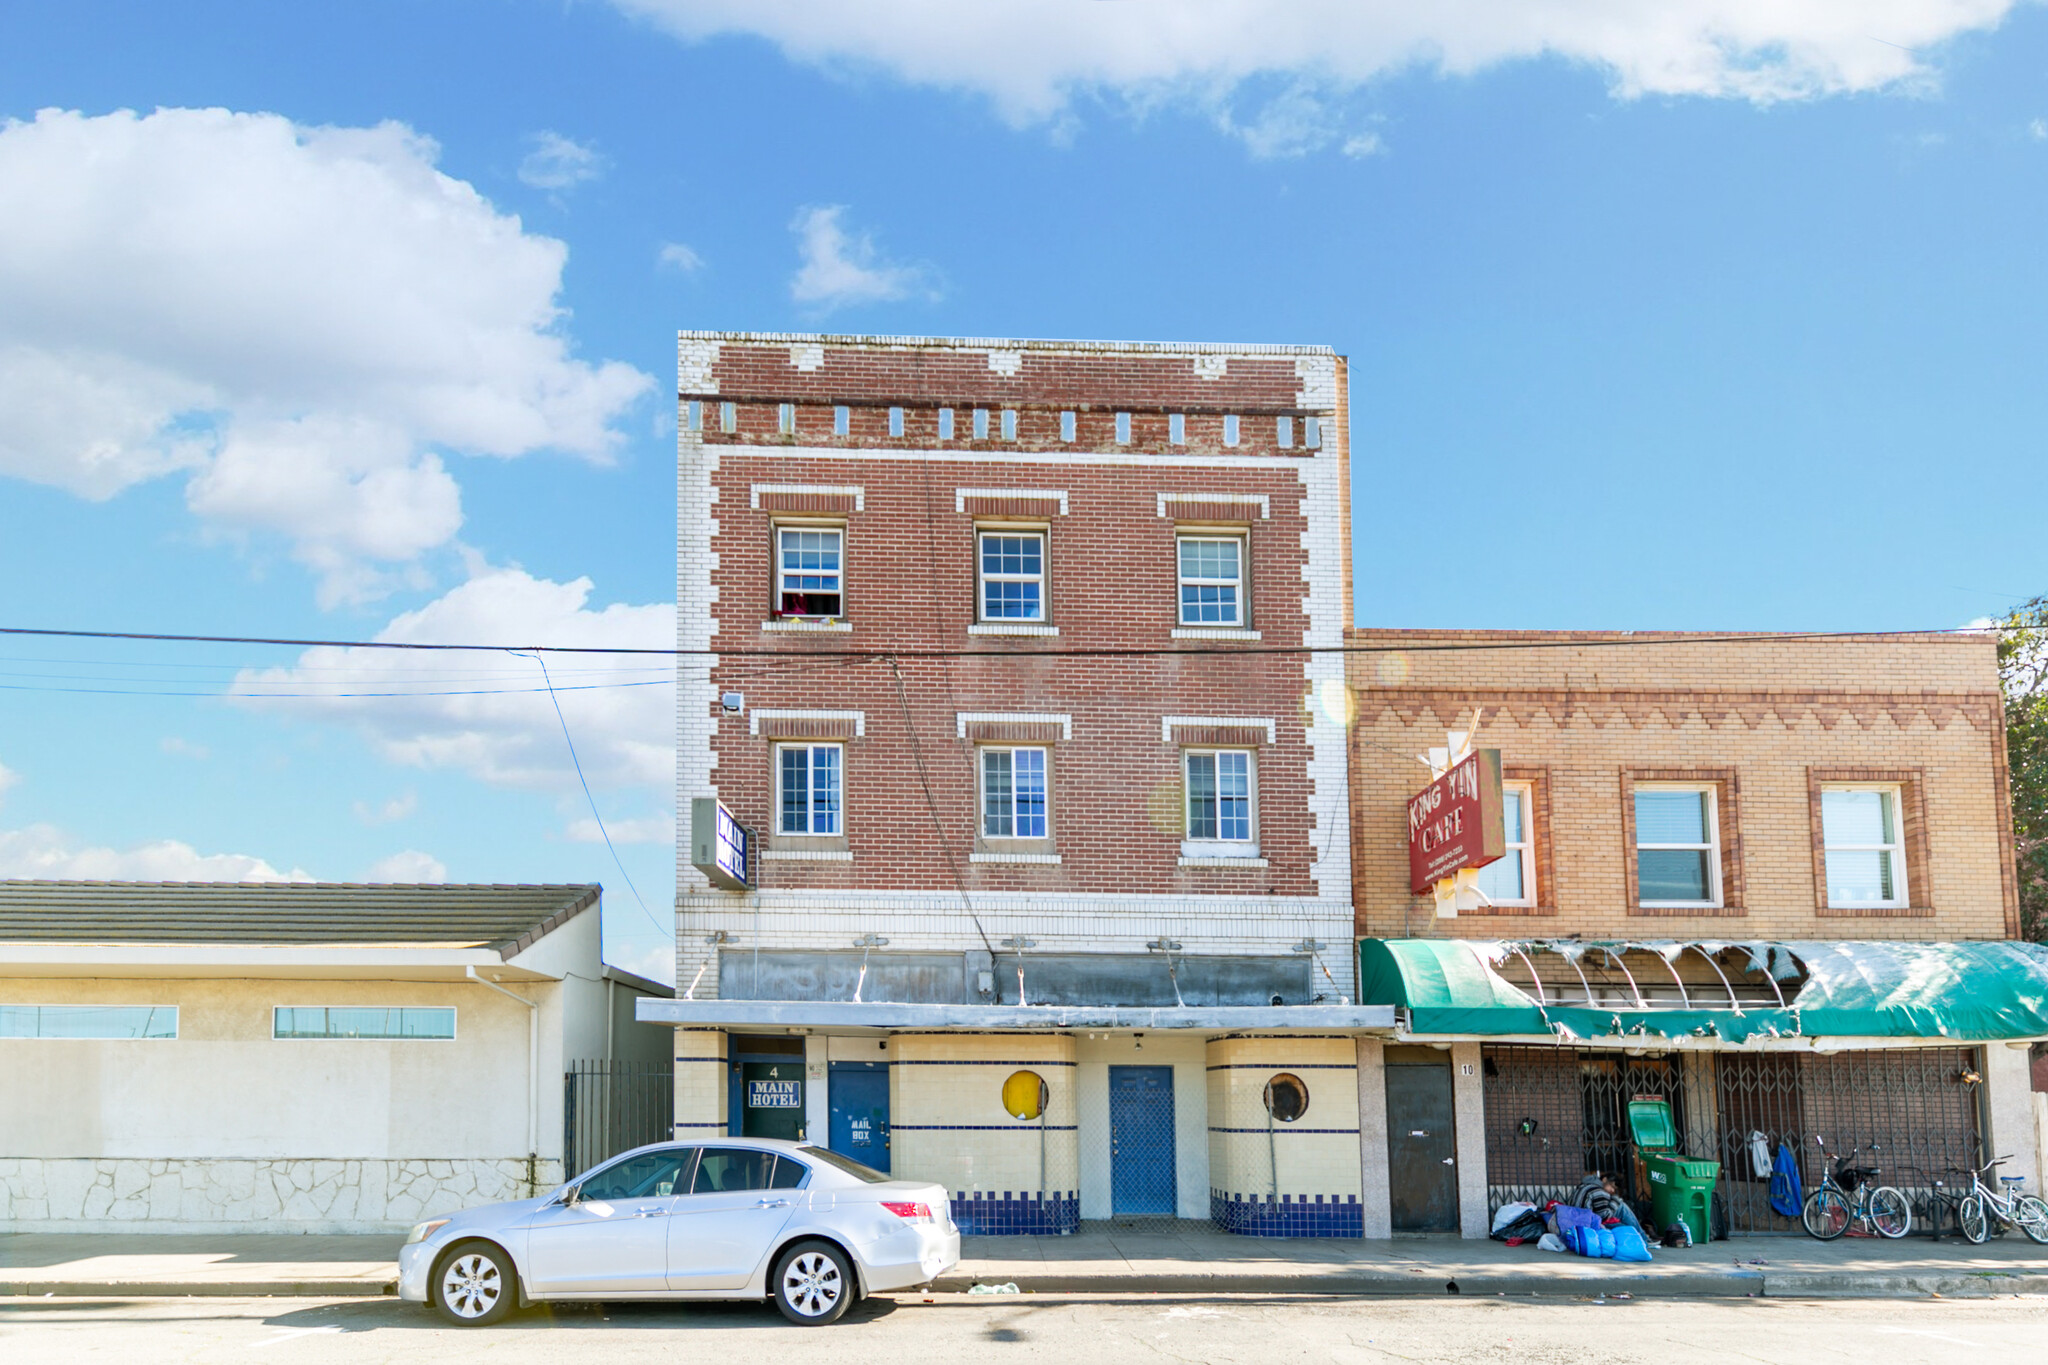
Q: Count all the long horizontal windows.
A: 2